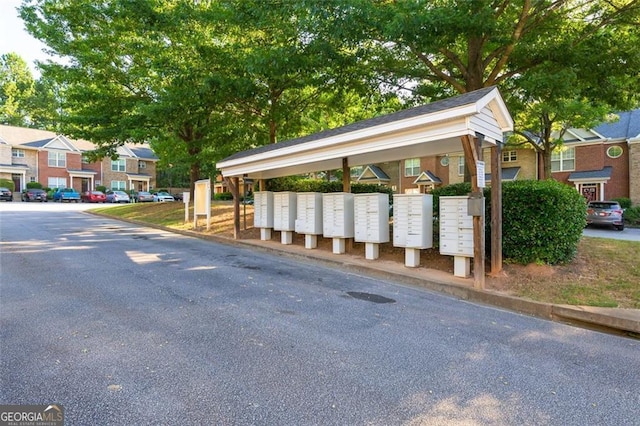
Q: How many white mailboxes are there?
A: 7